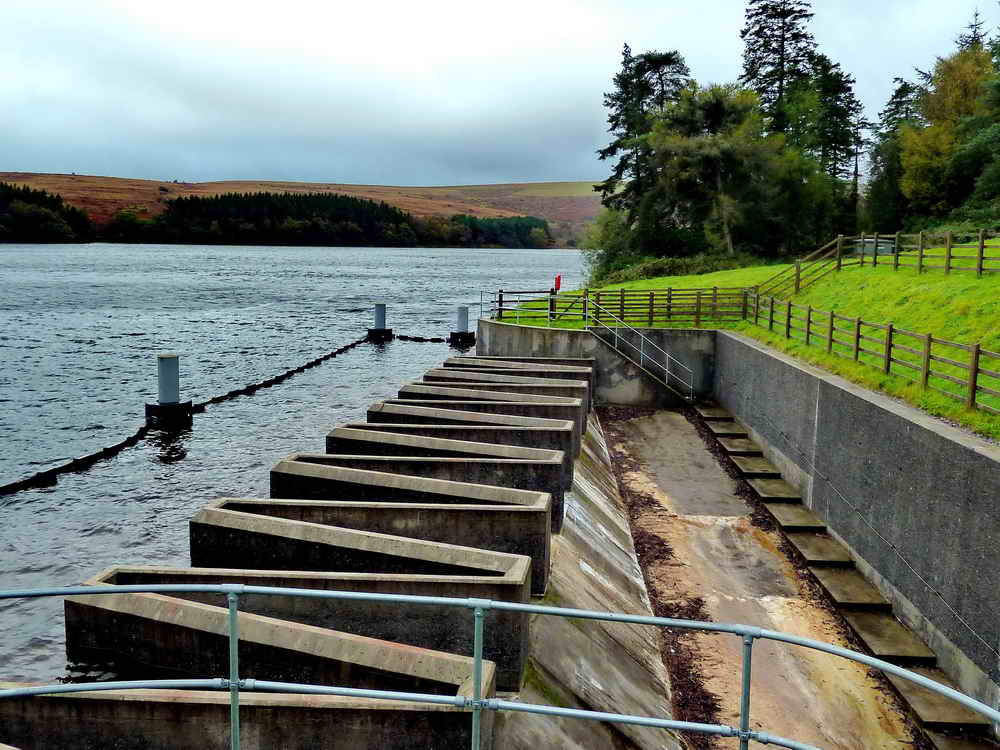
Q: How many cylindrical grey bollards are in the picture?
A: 3